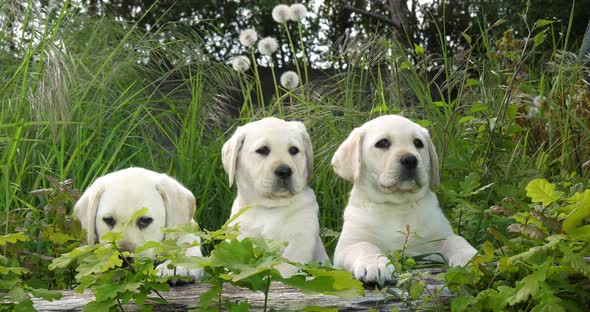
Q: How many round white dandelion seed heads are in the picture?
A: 6